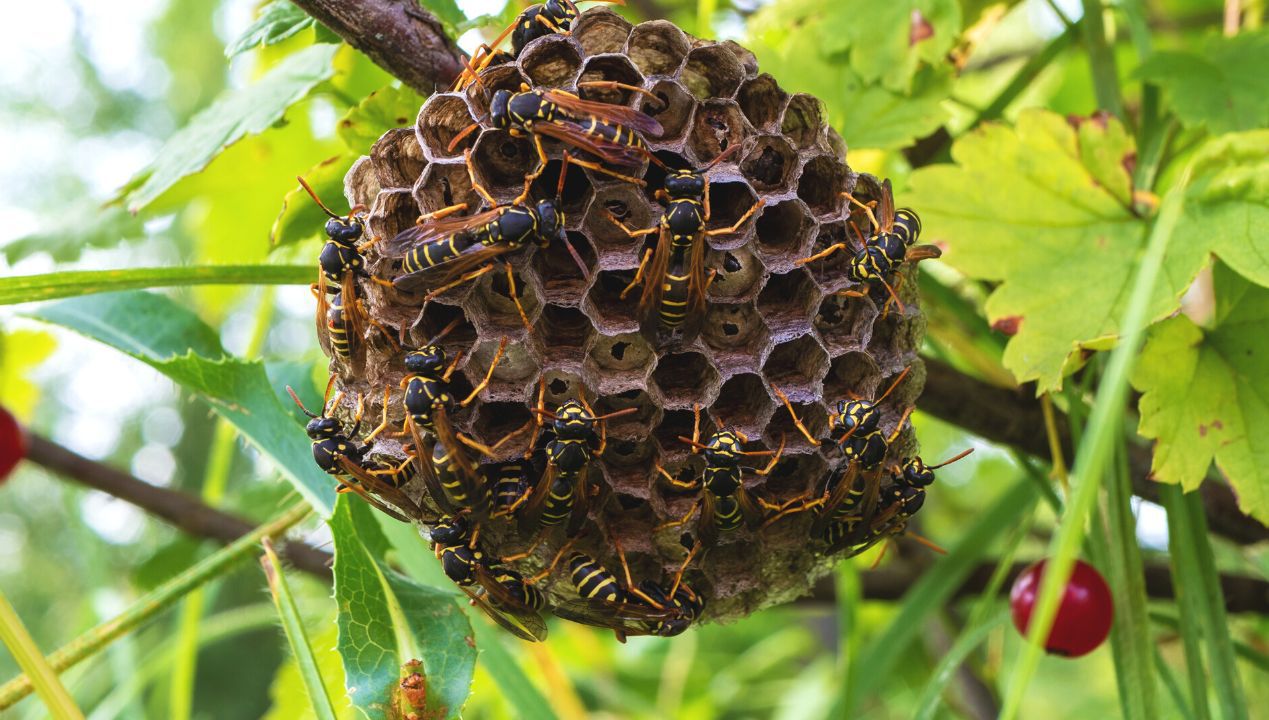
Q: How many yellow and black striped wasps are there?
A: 15